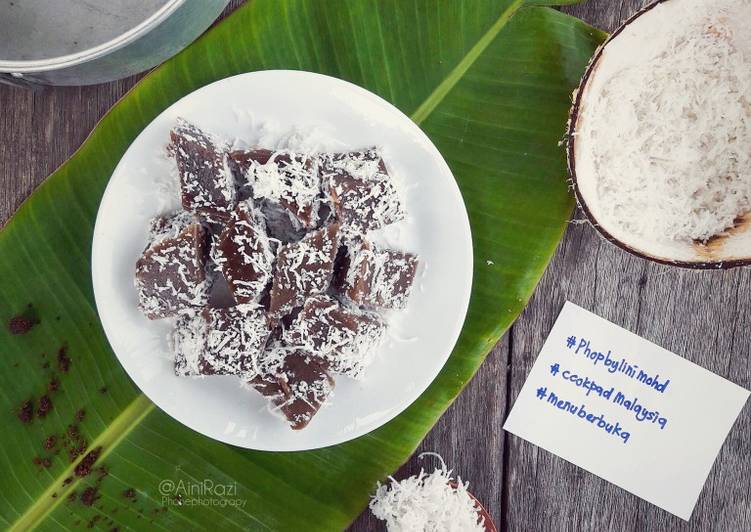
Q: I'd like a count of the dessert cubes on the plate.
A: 10